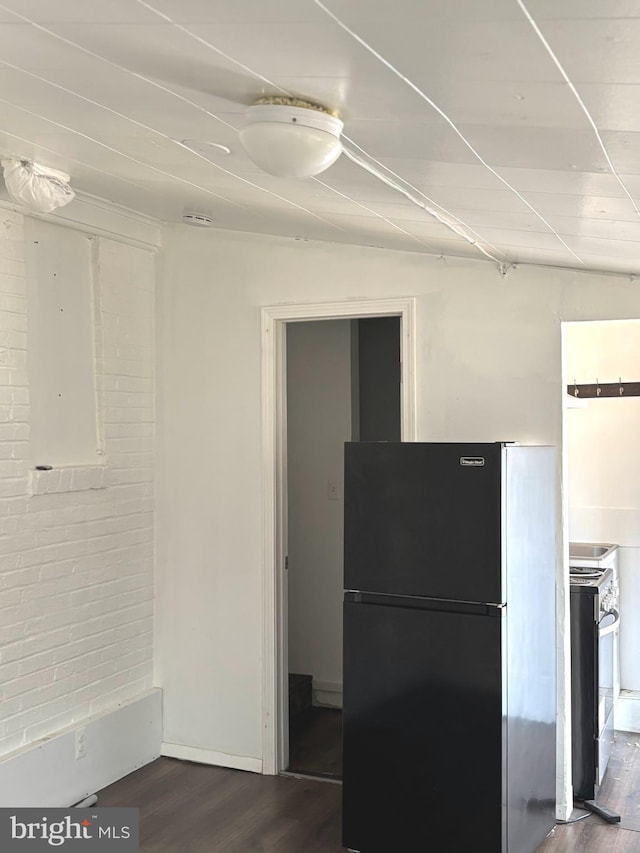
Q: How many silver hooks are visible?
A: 3